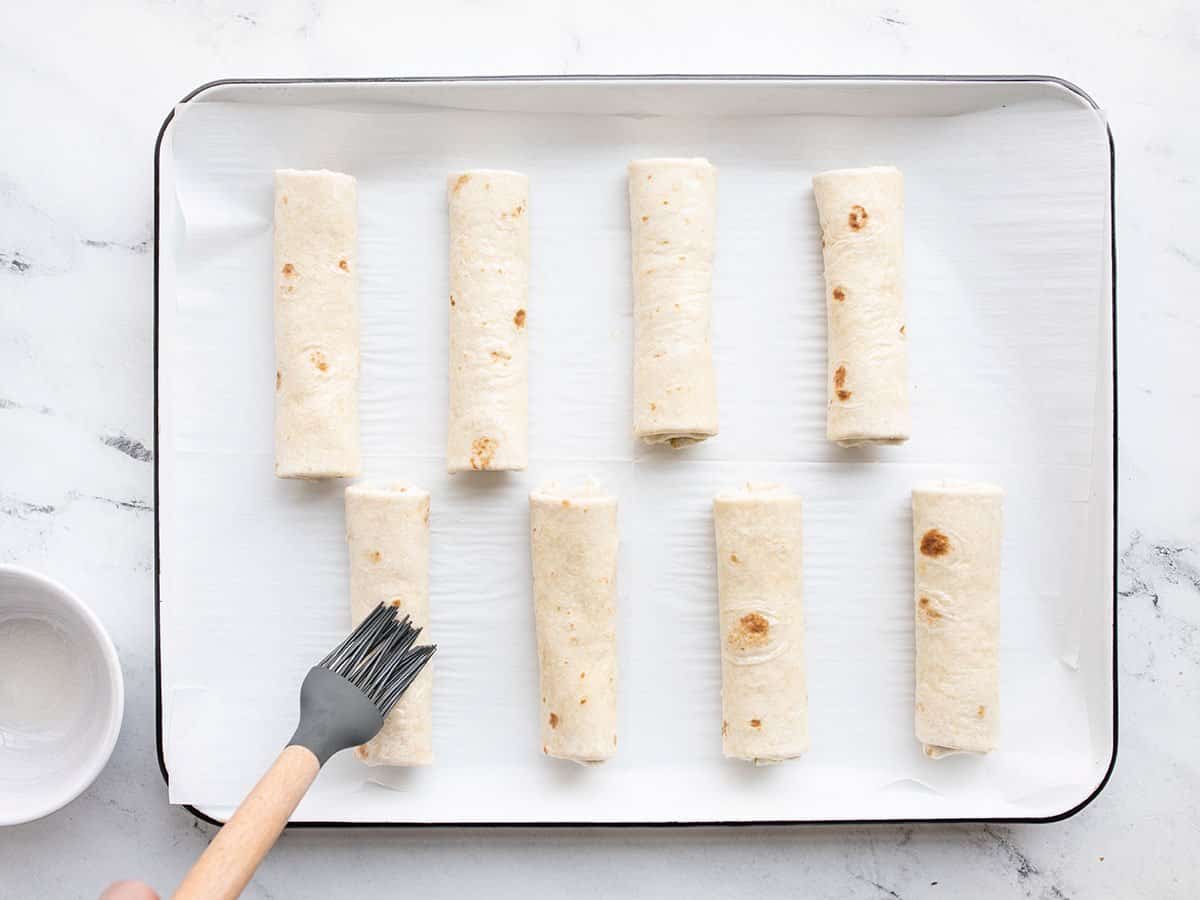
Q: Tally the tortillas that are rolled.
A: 8